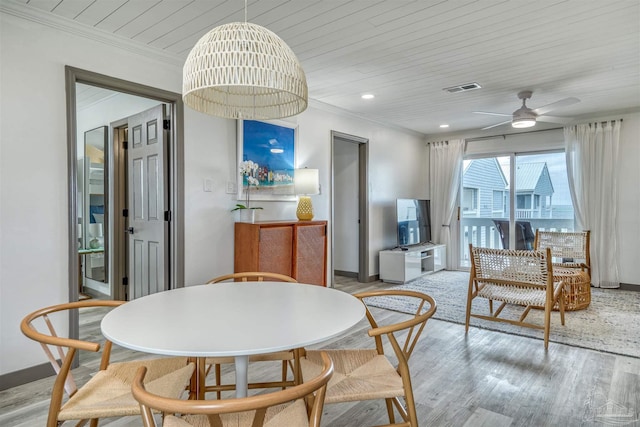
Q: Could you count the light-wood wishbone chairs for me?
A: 4